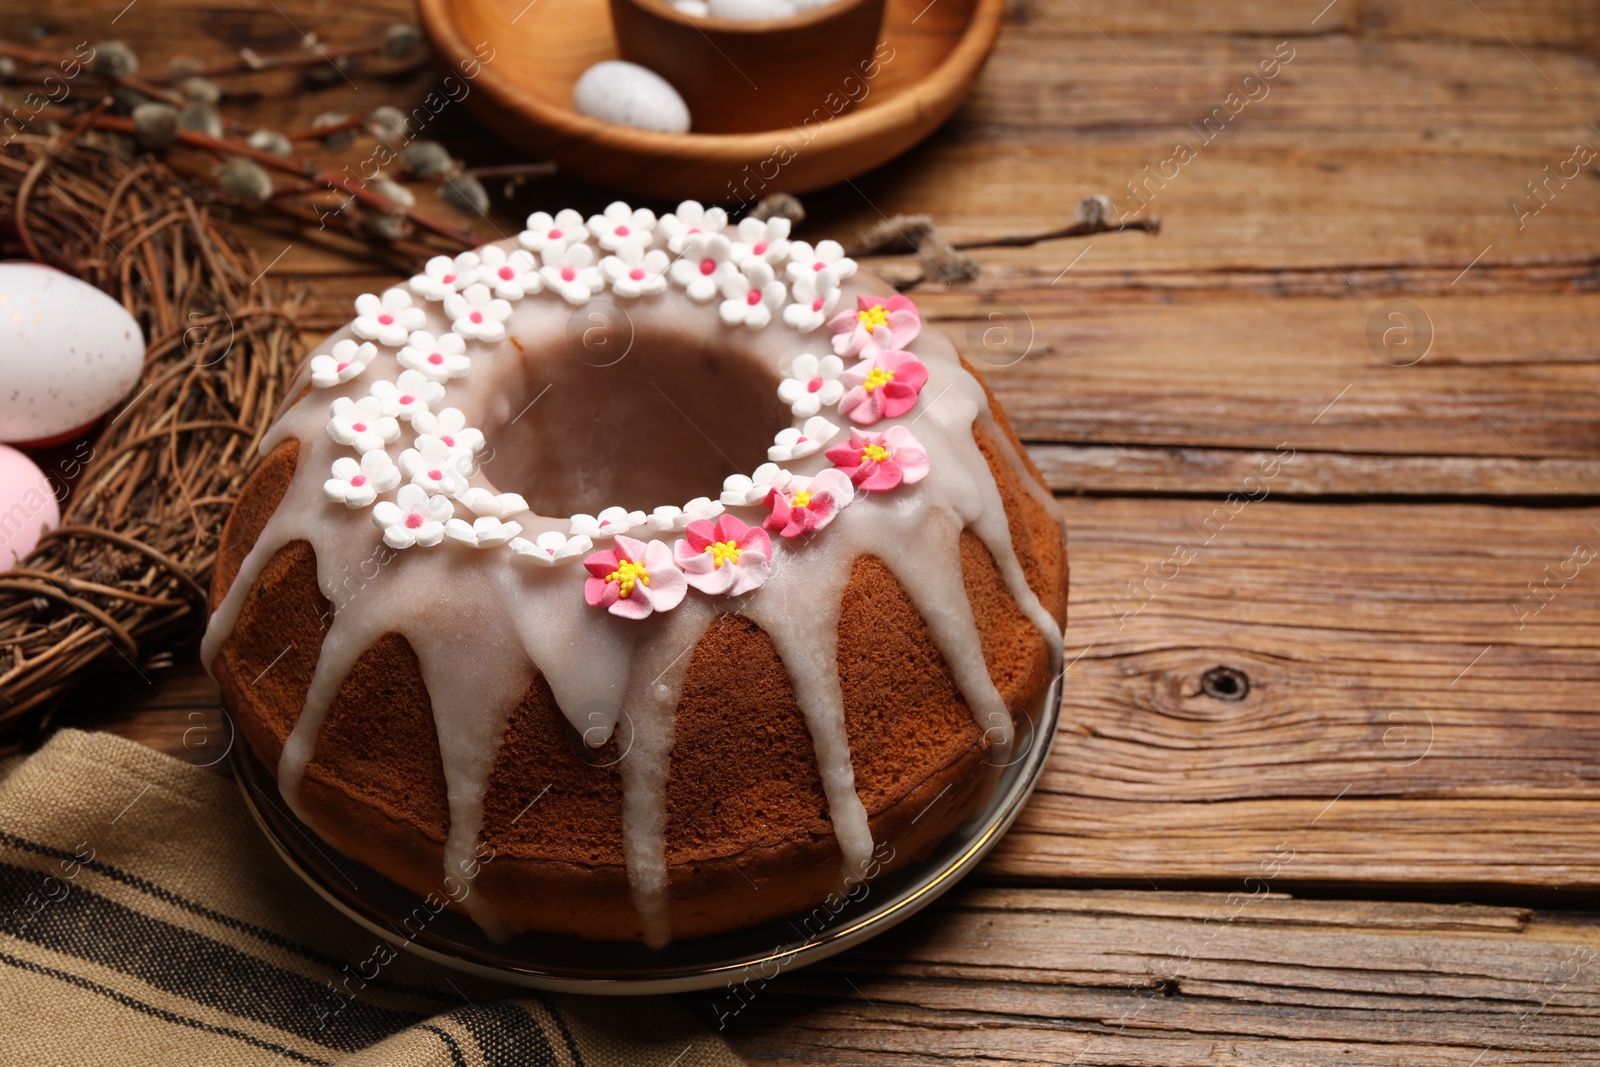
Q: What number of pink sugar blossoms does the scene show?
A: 6